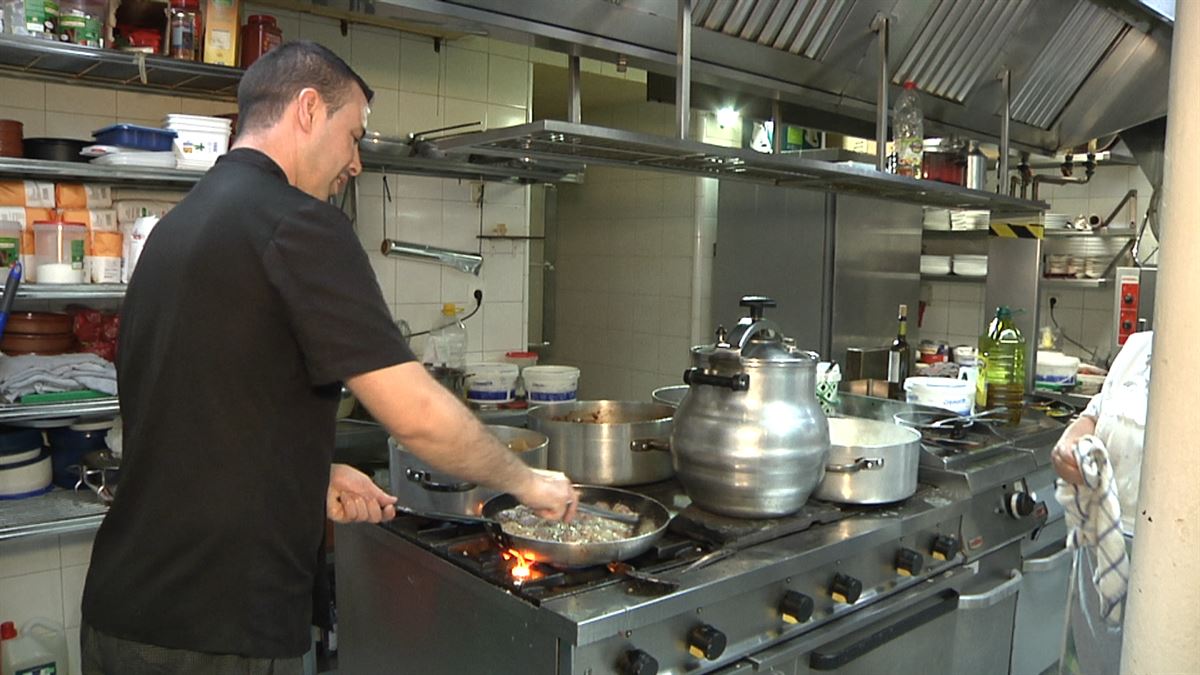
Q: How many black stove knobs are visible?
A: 7